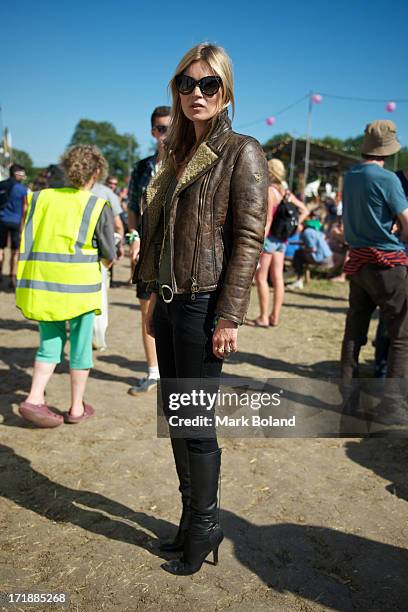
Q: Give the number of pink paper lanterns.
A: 3